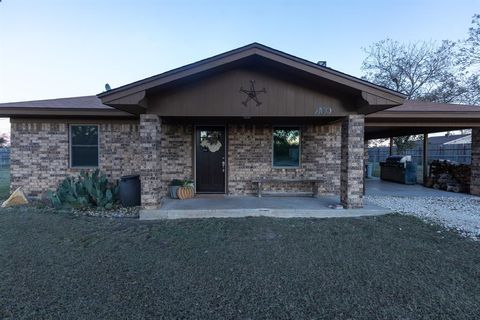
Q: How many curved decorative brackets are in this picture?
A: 2